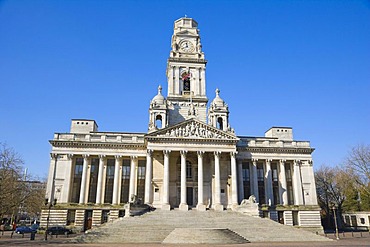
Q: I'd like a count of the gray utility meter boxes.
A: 0